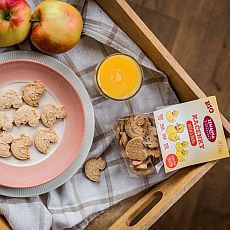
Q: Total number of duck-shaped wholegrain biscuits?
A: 9